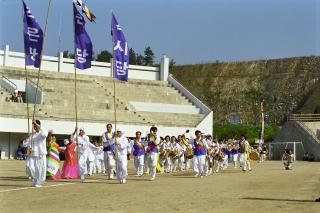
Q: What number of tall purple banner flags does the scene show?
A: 3